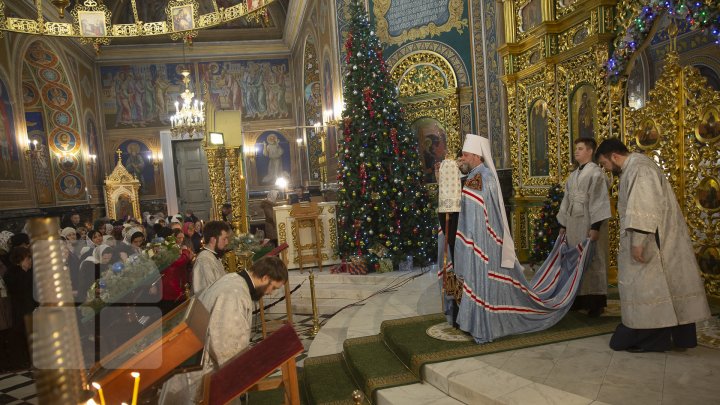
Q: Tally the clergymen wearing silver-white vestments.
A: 4